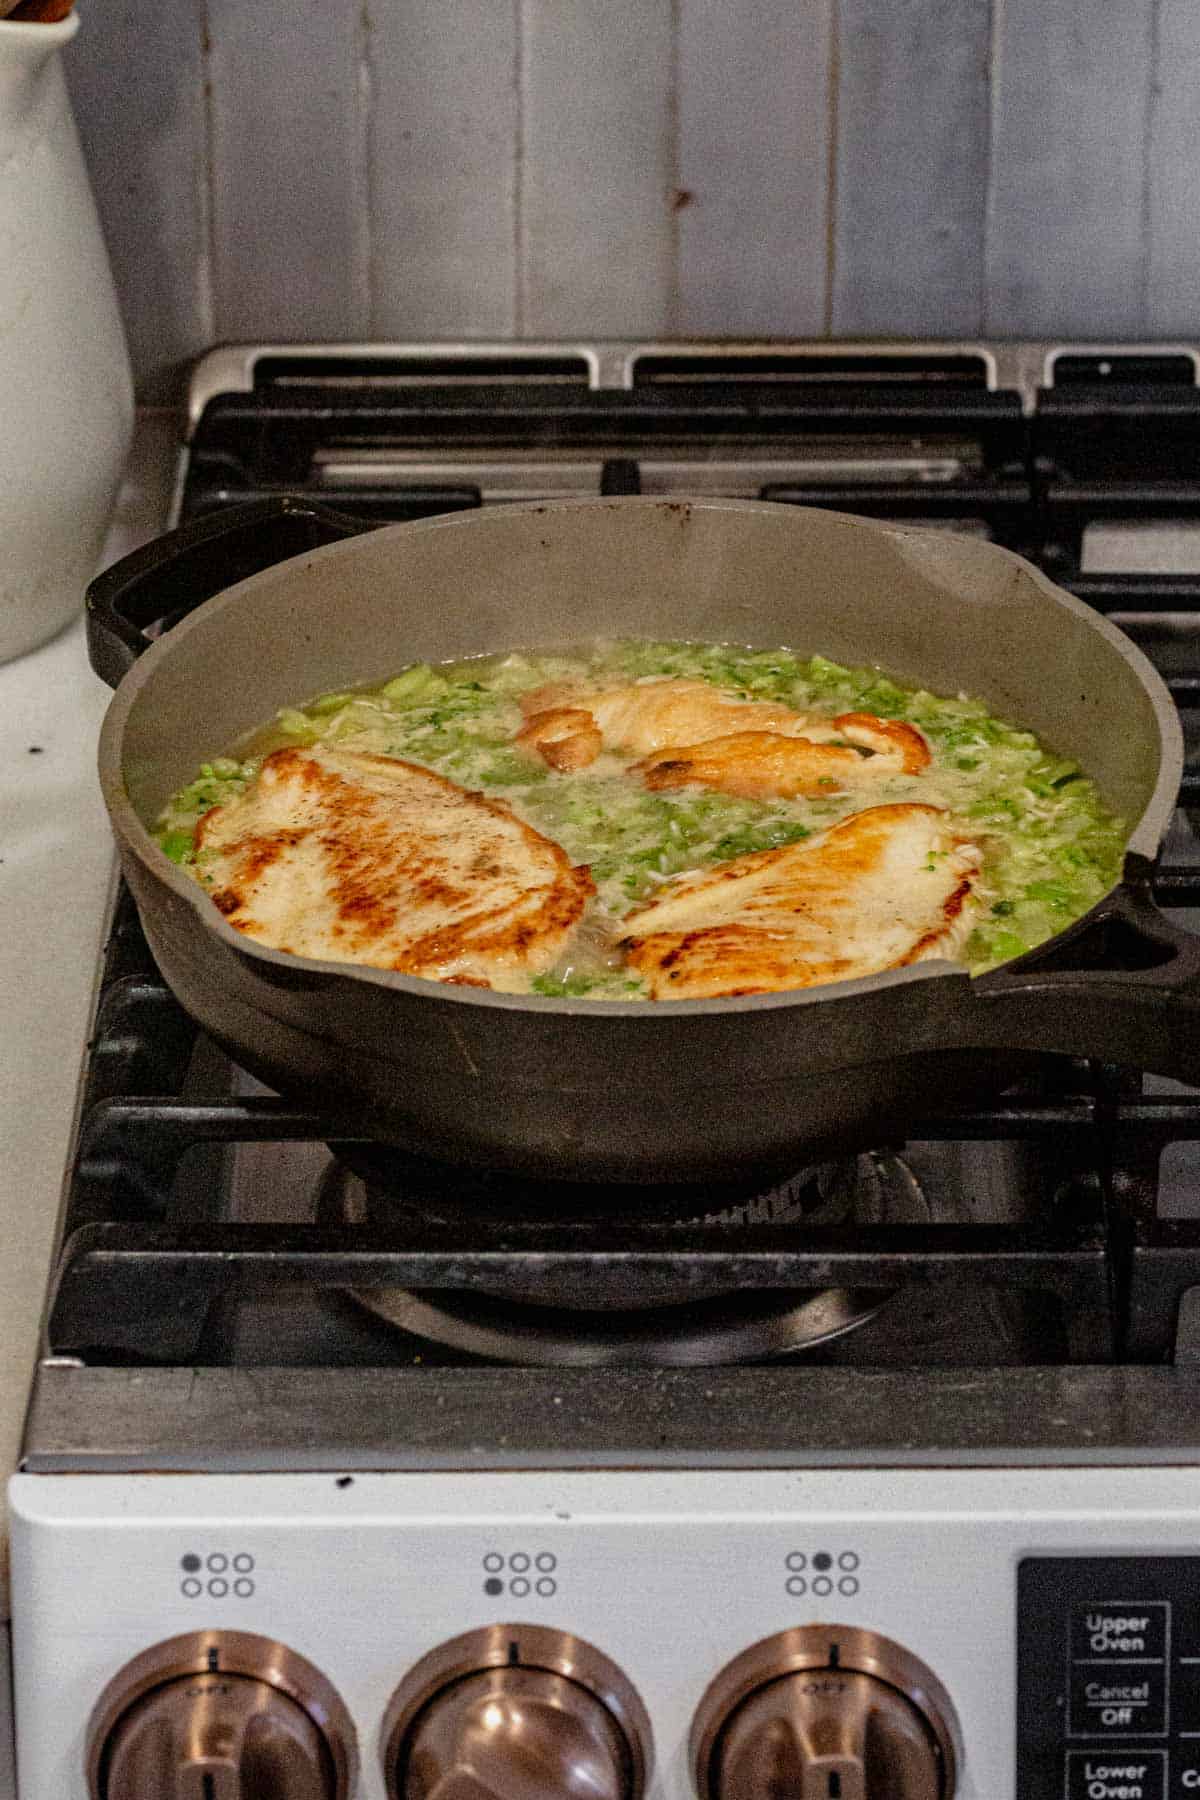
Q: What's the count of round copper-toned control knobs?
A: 3